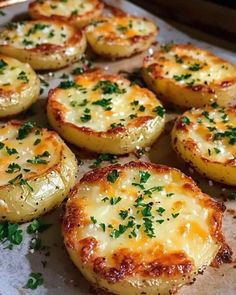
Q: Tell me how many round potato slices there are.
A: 9